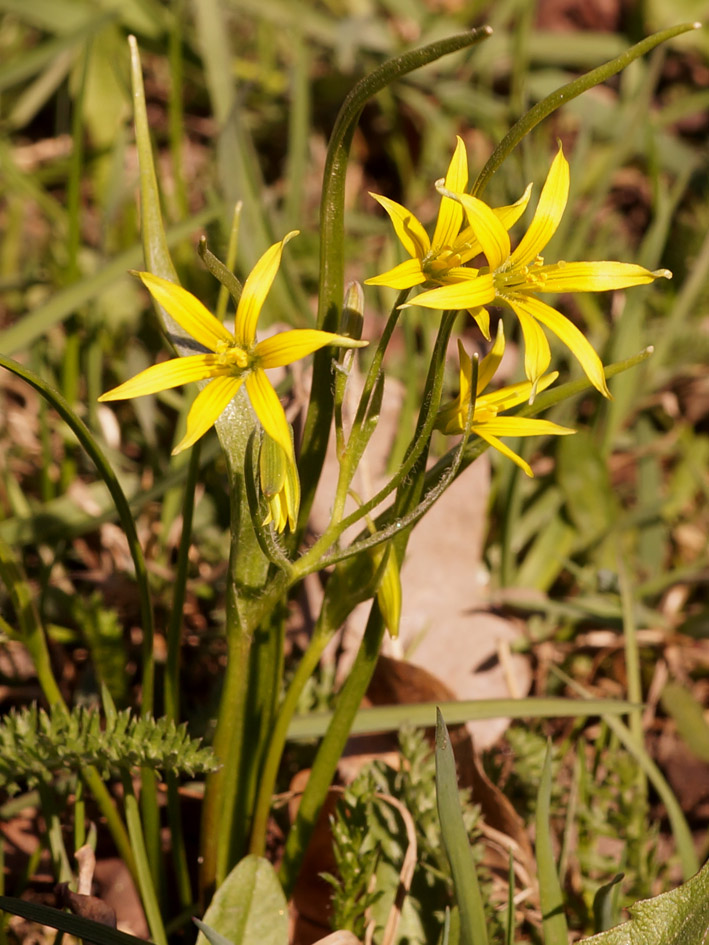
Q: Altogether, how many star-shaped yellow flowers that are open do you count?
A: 4